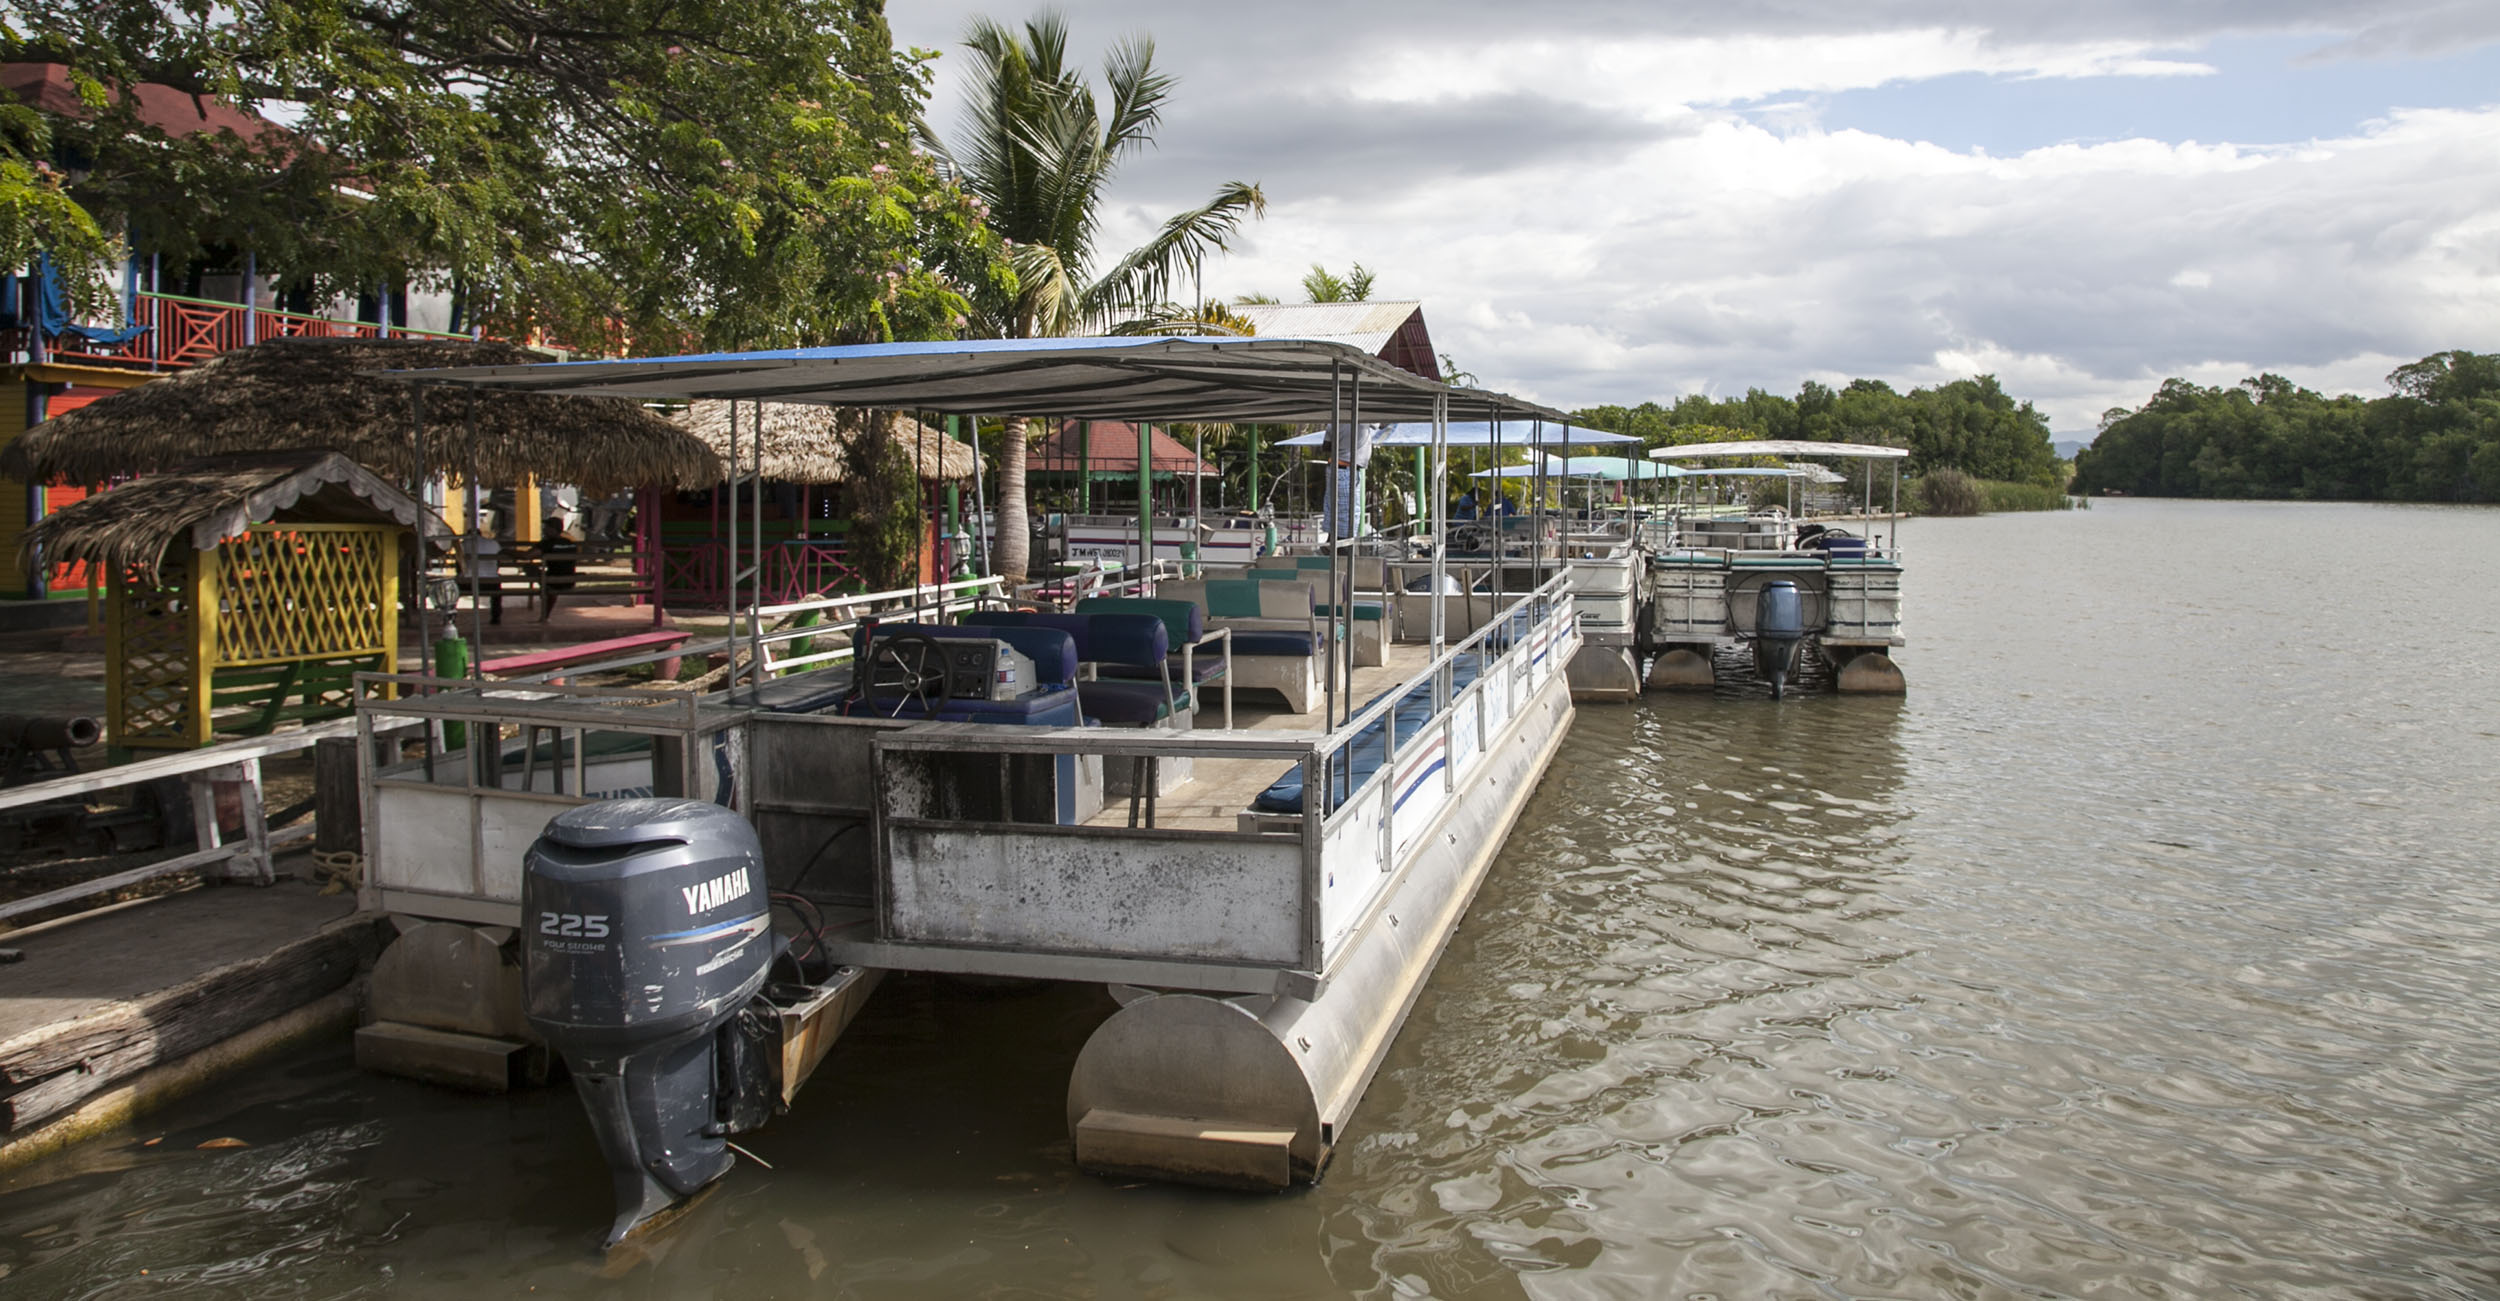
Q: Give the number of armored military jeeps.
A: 0